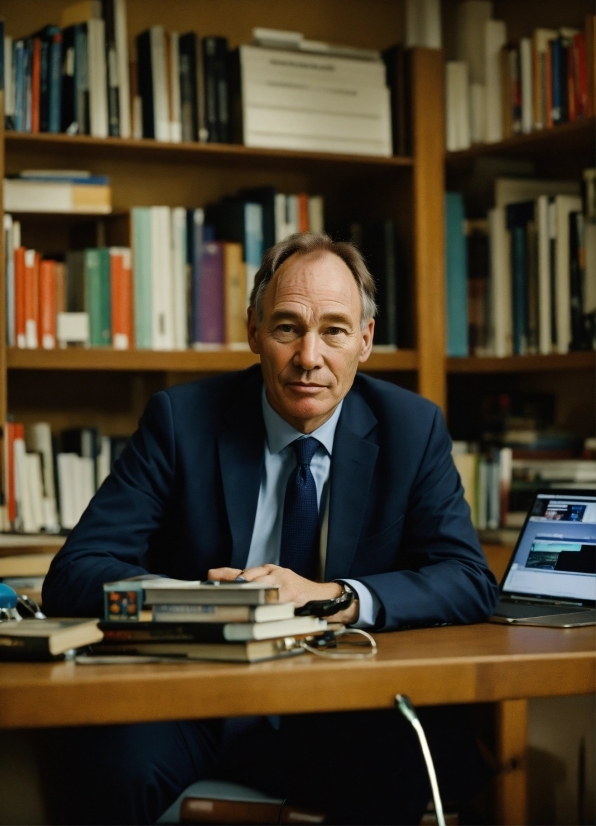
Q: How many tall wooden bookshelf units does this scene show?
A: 2